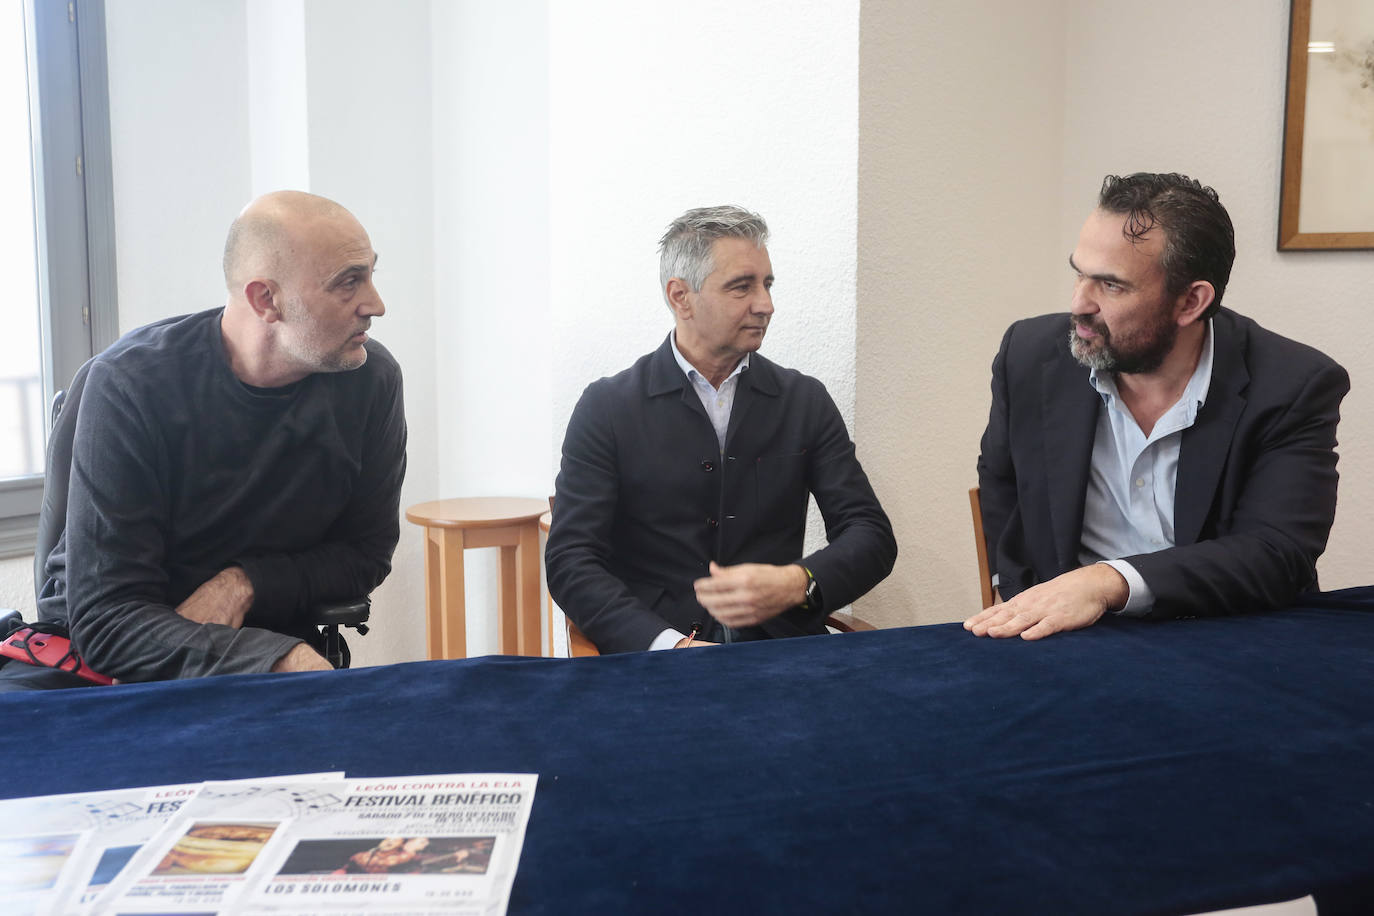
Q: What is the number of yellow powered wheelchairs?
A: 0